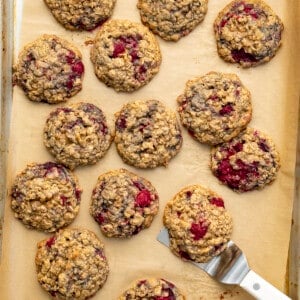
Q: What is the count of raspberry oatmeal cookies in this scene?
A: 14